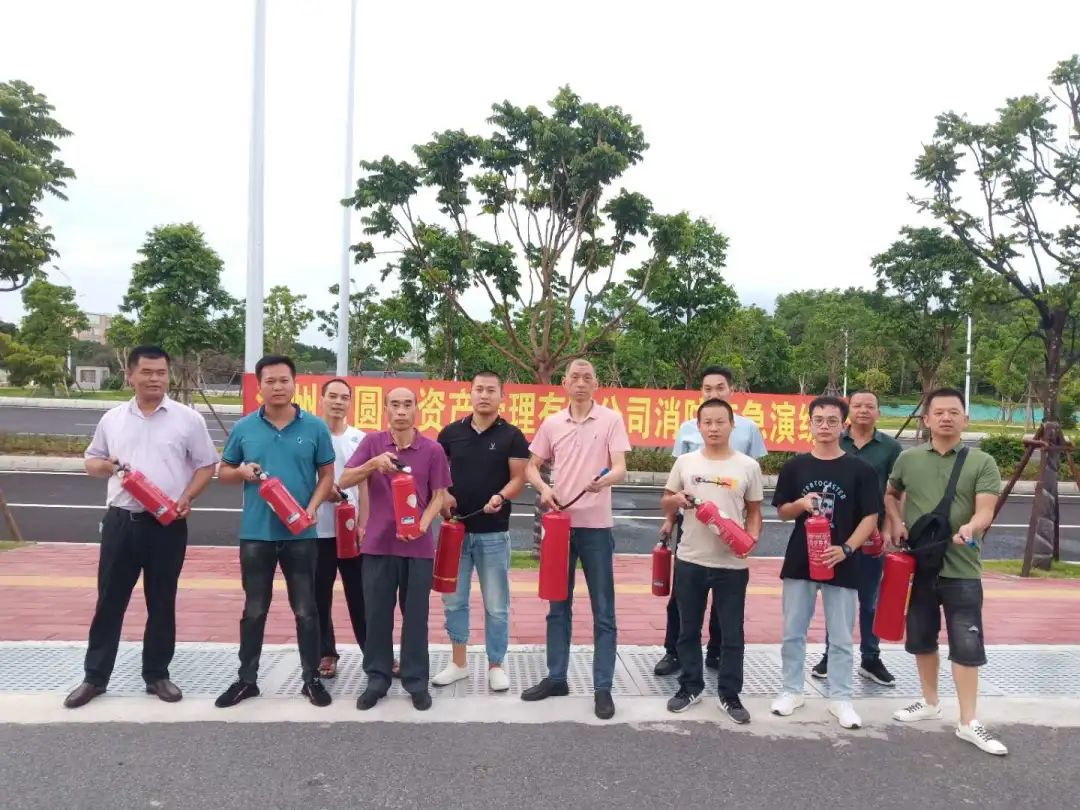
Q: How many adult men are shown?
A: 11